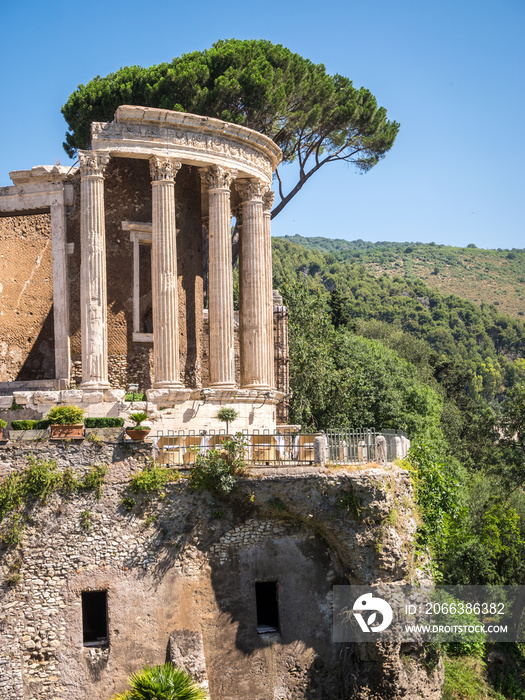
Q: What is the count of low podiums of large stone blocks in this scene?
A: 1